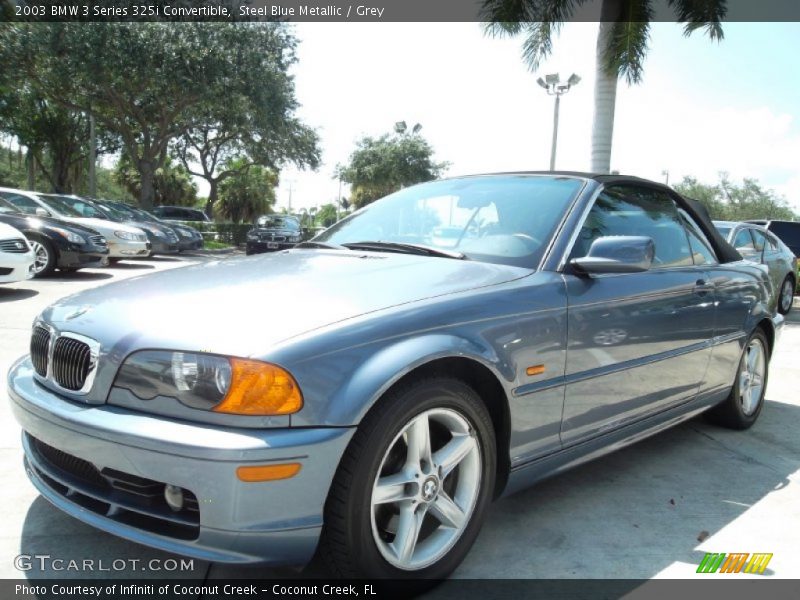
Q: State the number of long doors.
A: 1